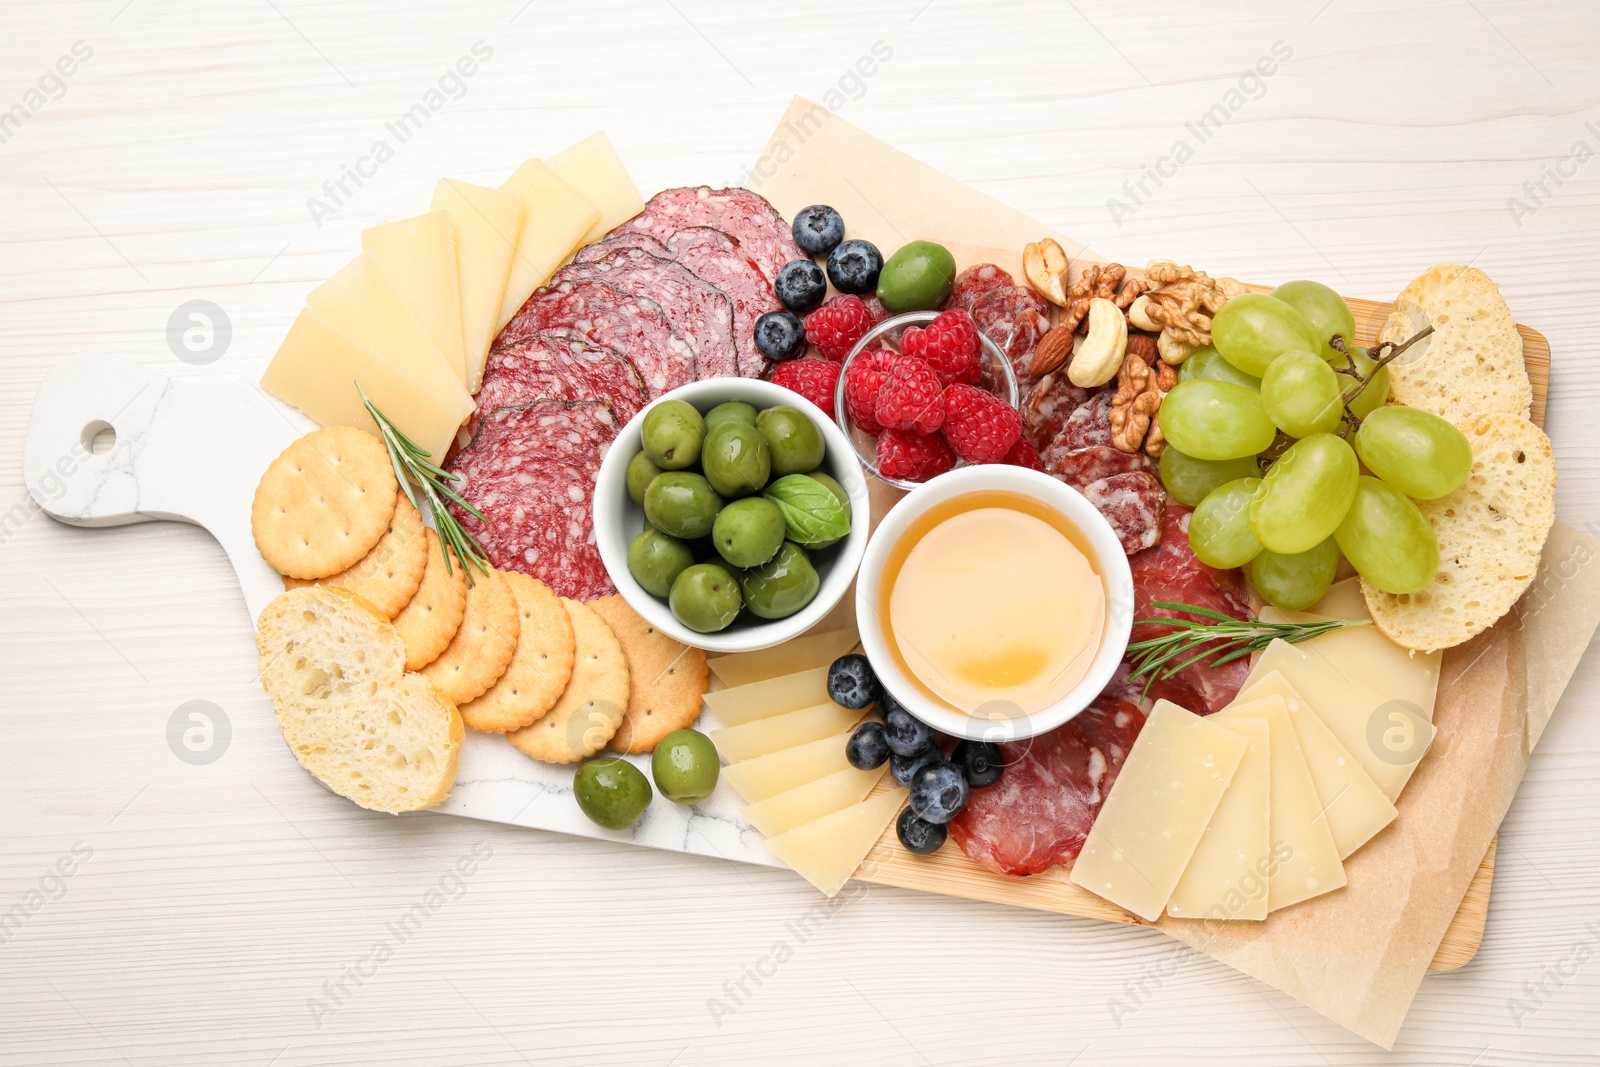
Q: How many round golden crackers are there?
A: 7